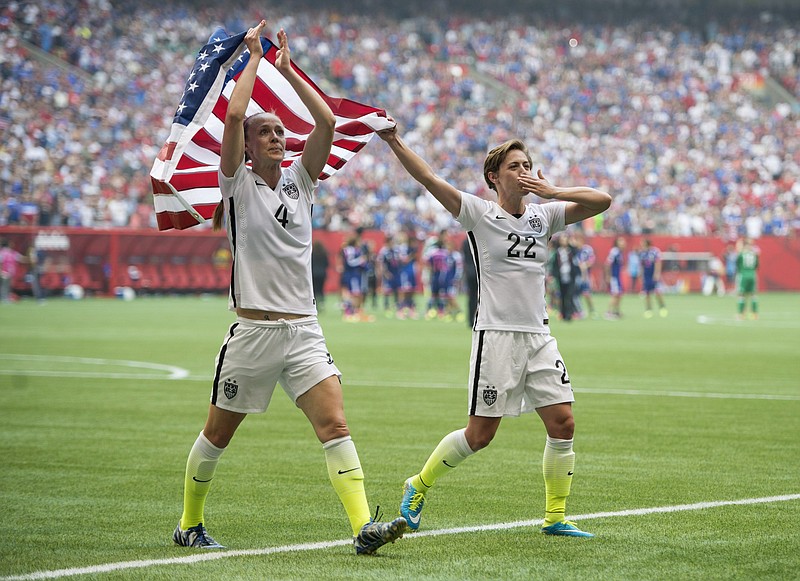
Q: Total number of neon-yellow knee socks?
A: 4